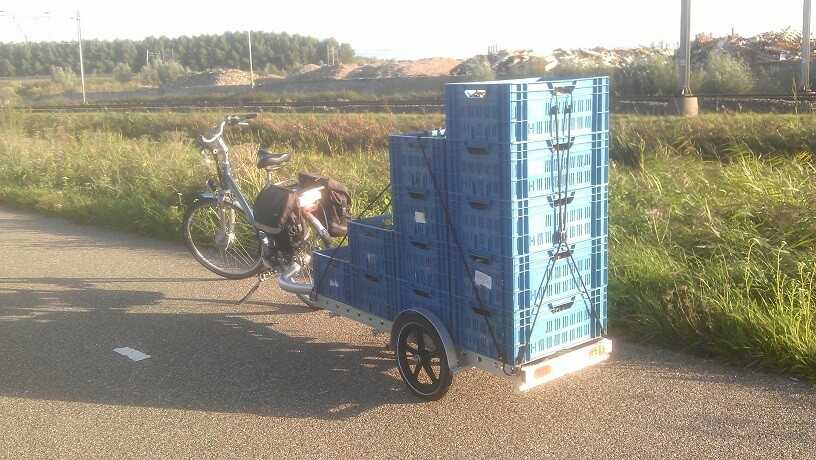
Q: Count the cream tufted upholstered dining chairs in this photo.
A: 0